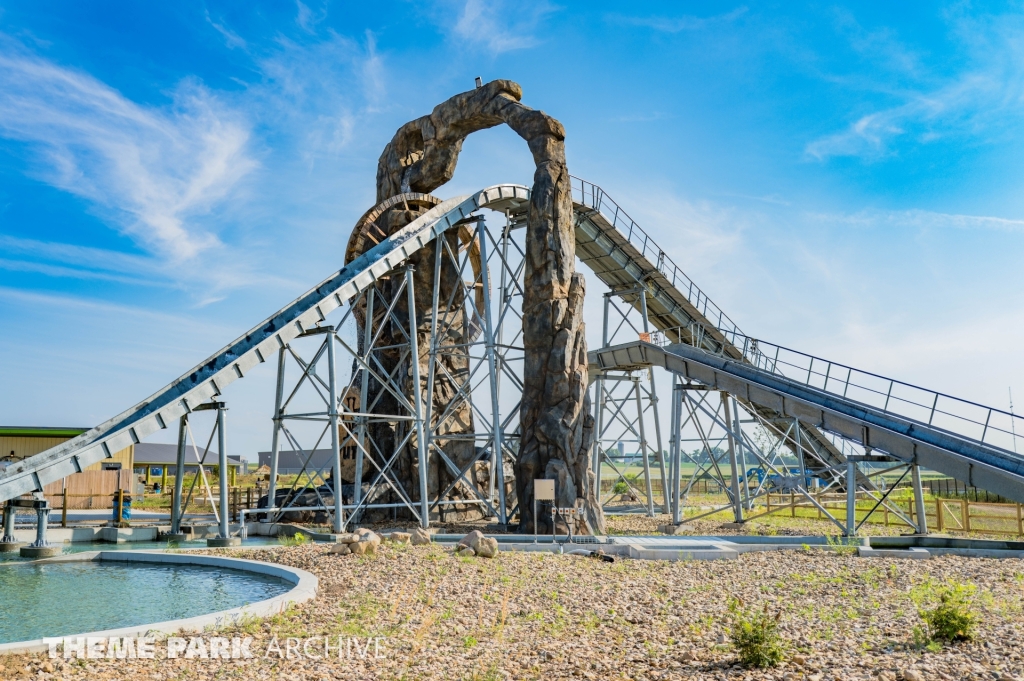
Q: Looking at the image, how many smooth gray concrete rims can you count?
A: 1